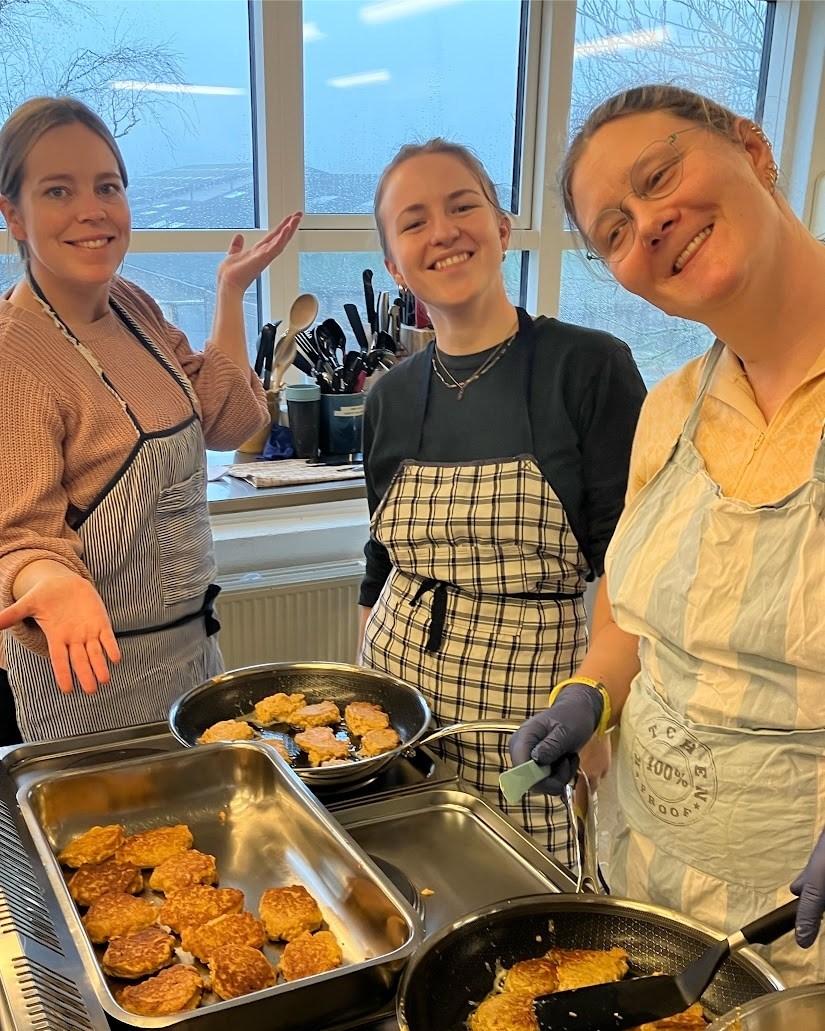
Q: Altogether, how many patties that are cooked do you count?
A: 12